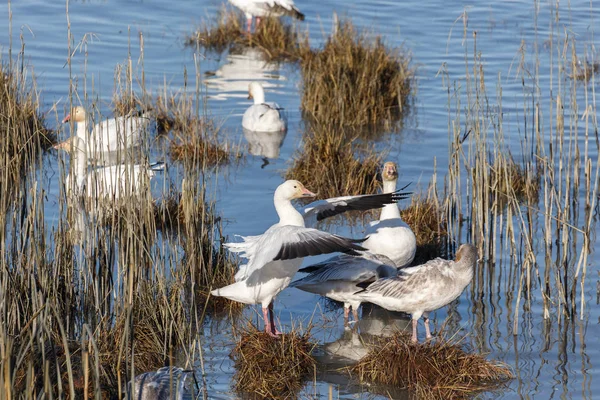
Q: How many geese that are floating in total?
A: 3